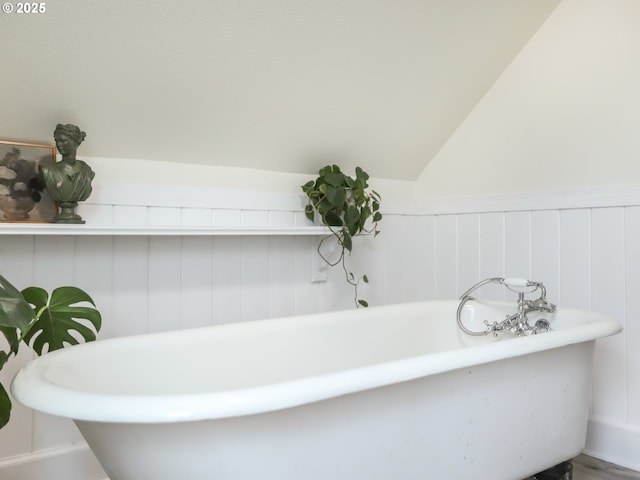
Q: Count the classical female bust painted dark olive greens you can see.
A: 1